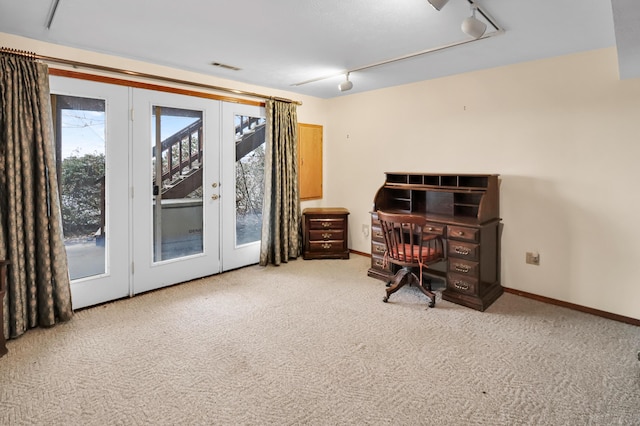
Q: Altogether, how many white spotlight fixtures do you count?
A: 3